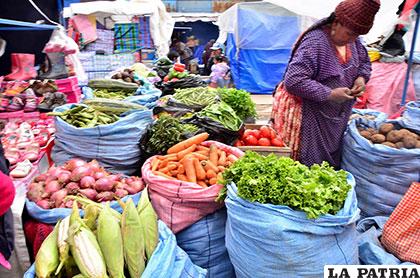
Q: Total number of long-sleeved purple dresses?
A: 1